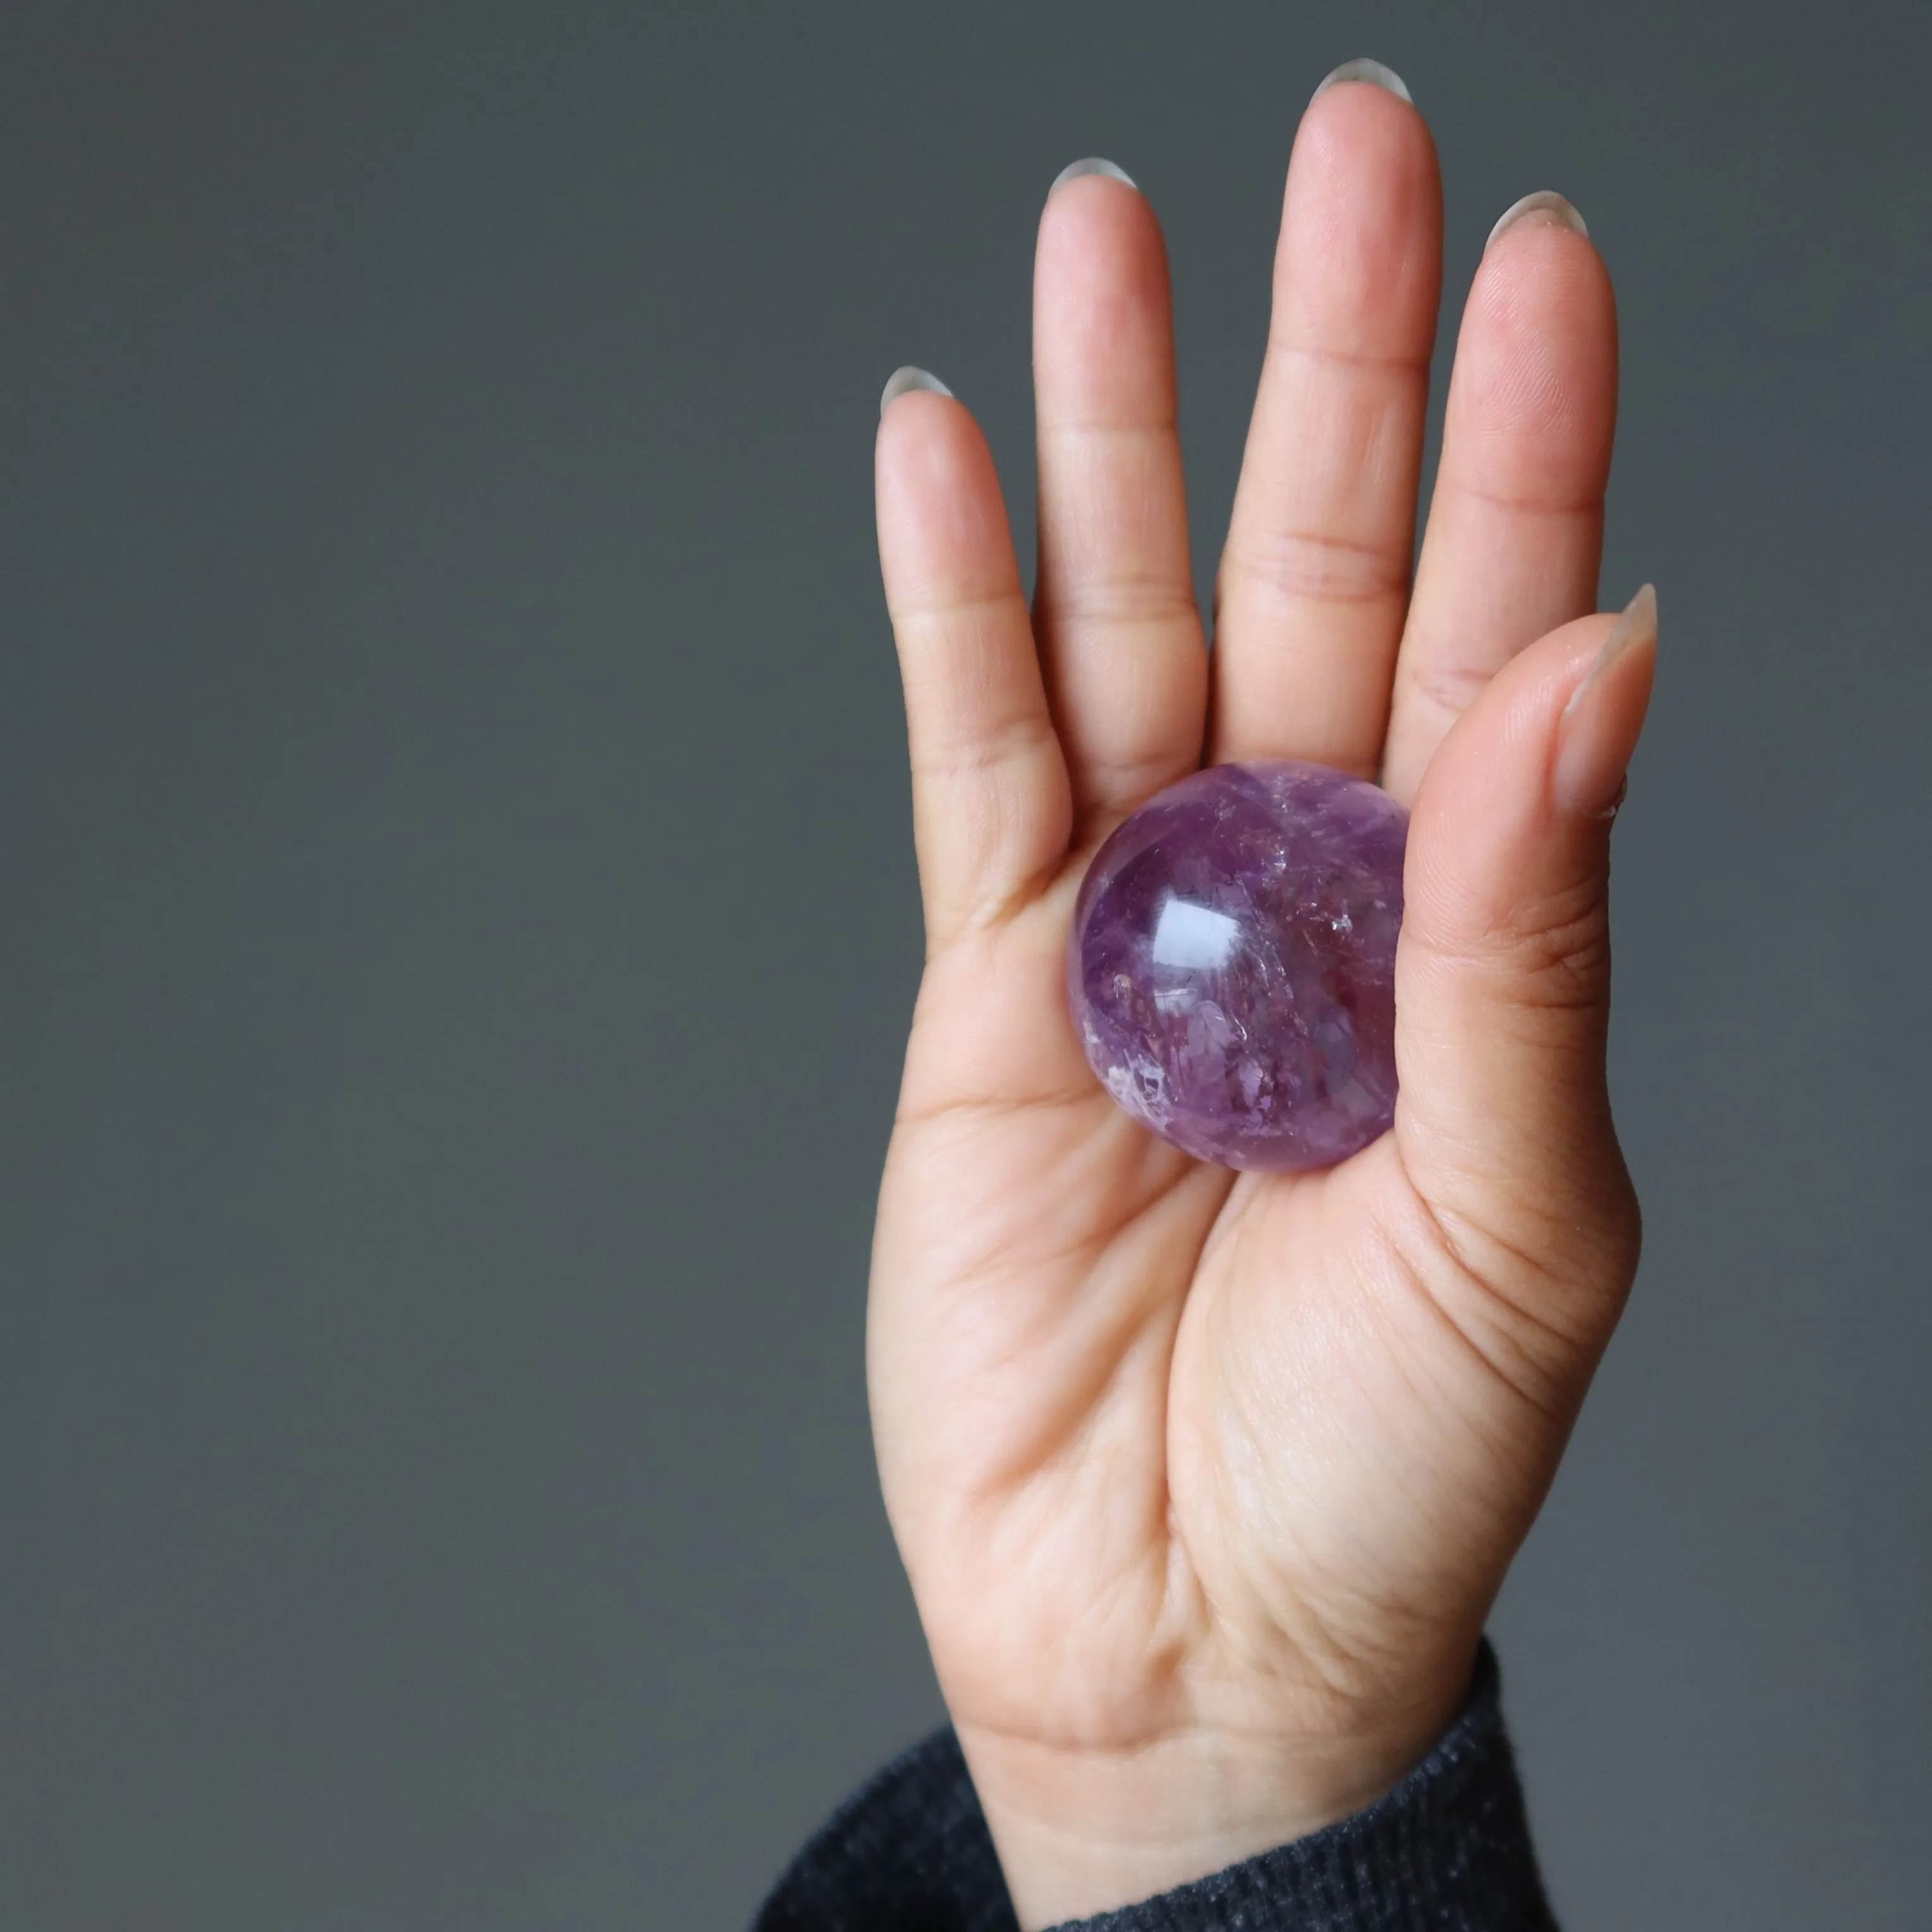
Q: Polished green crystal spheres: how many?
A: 0